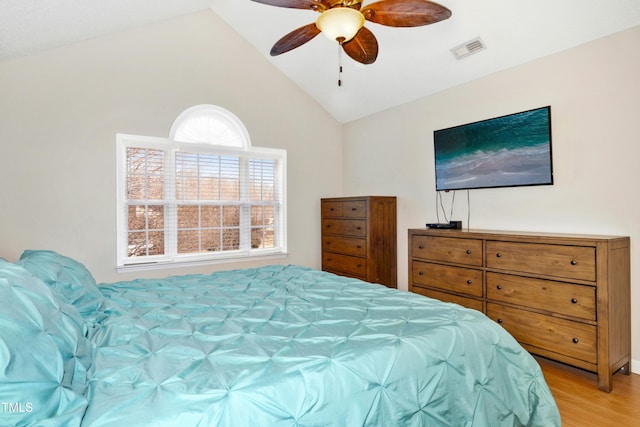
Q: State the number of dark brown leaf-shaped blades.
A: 4